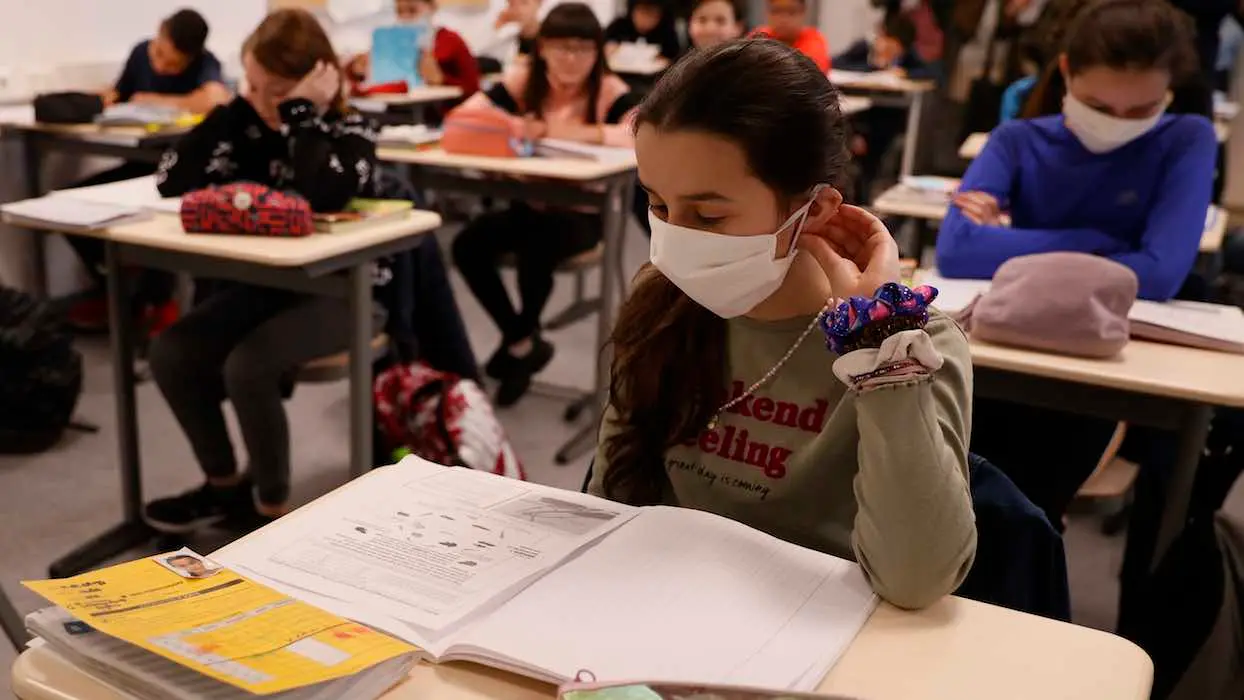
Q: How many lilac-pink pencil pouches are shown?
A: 1